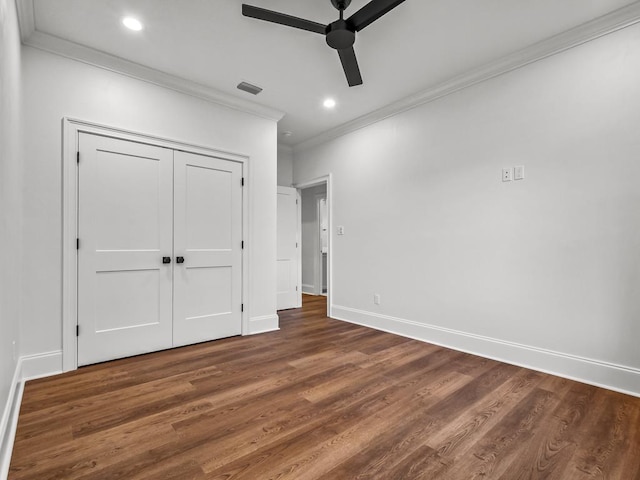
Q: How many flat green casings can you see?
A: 0